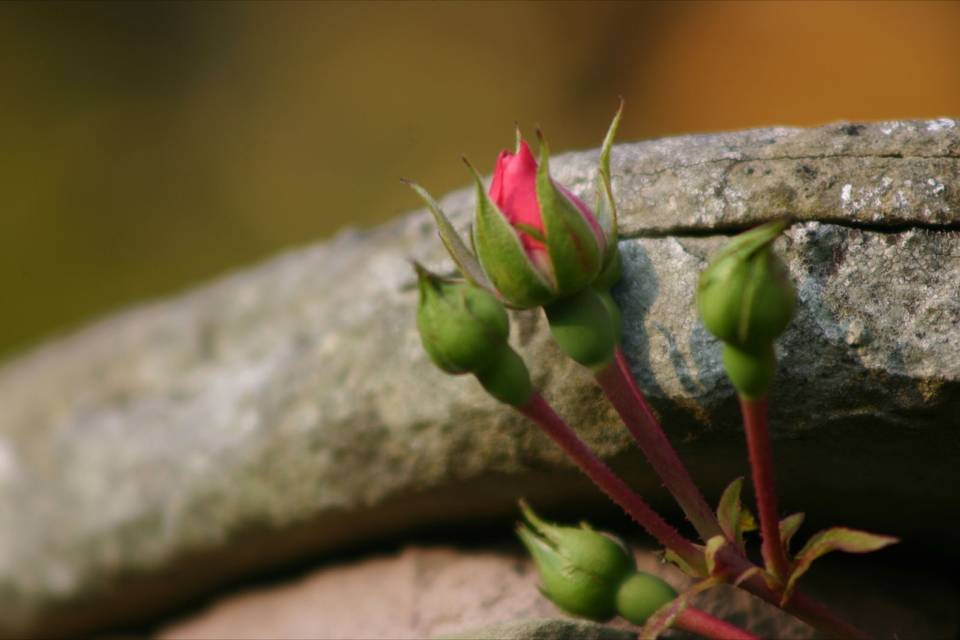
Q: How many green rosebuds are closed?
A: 3